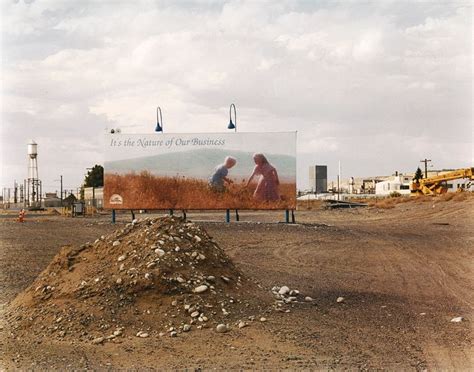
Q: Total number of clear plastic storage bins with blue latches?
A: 0